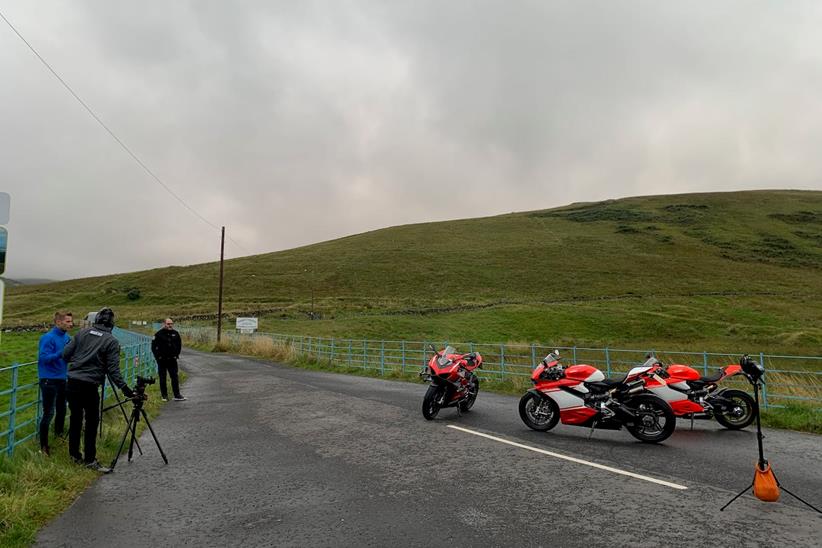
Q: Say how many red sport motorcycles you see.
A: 3